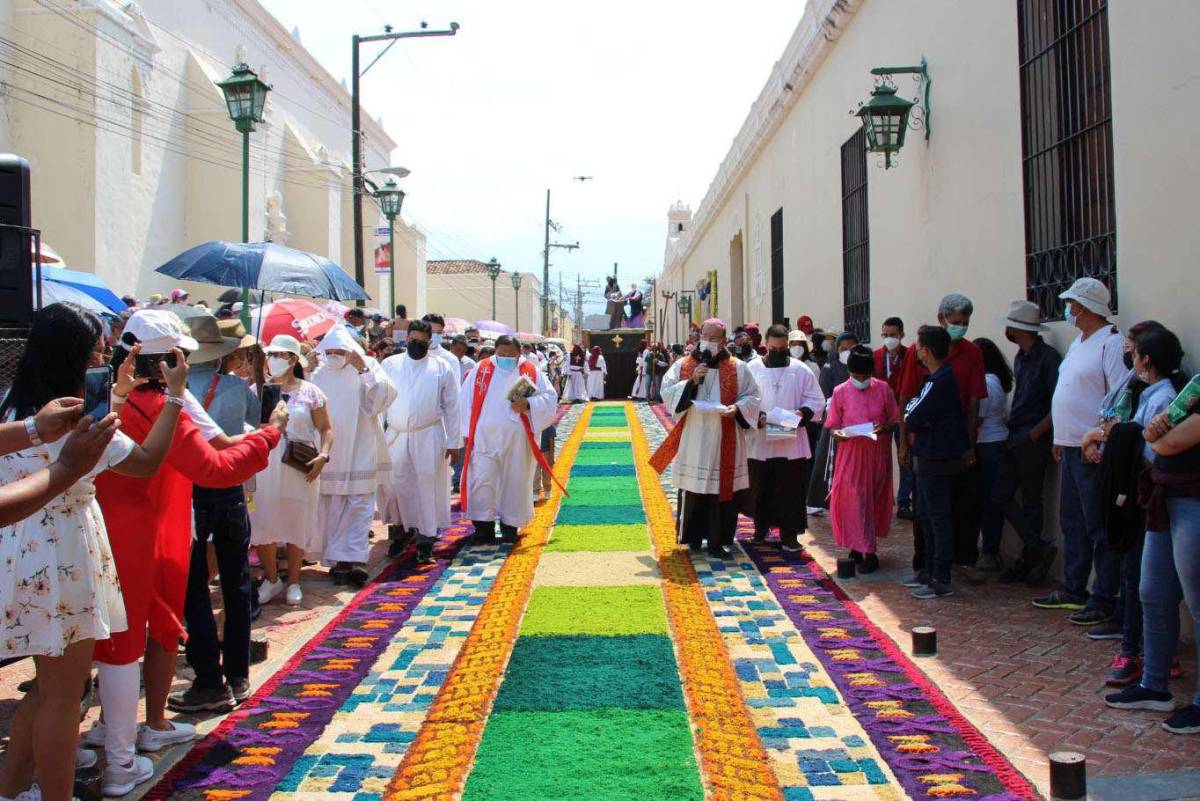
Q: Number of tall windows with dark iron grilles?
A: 3